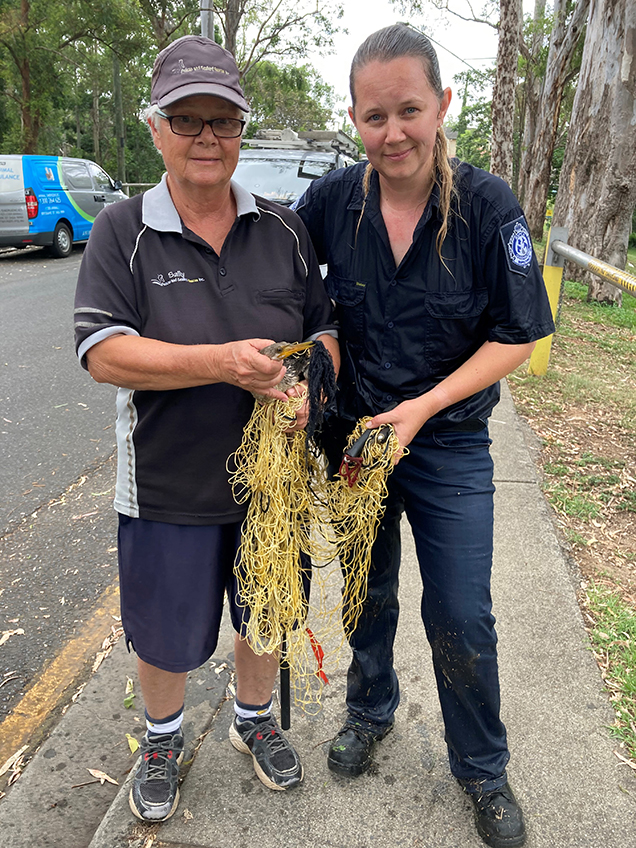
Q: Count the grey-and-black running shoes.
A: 2